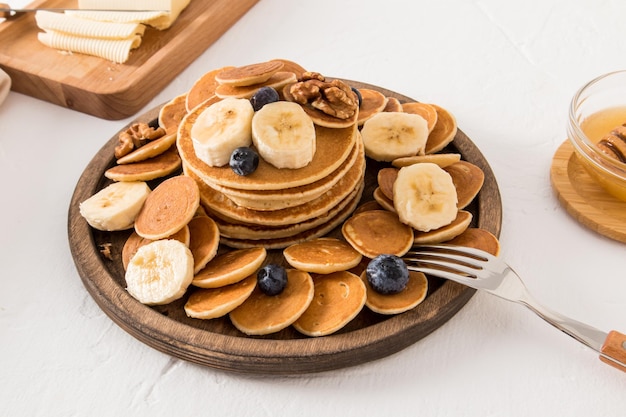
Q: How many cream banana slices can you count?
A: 6